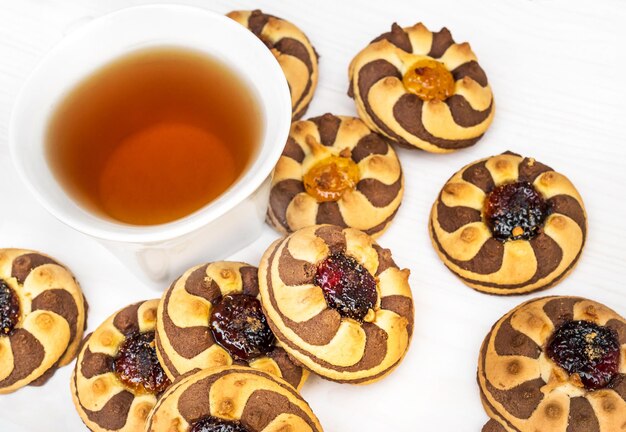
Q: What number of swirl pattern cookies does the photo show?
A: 10